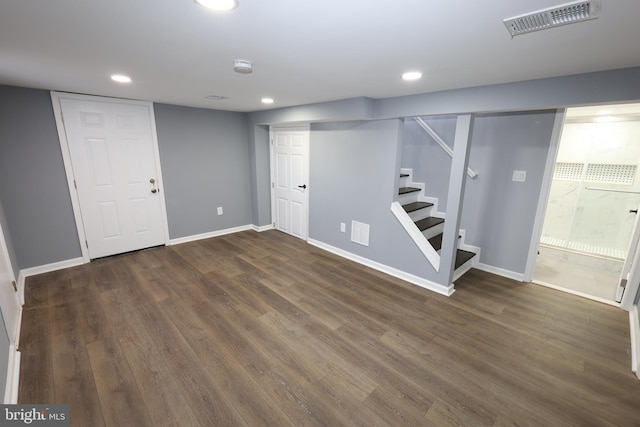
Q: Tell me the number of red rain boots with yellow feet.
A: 0